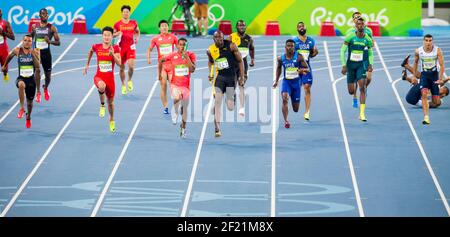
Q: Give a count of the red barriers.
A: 7